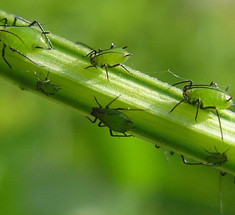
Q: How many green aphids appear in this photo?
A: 6